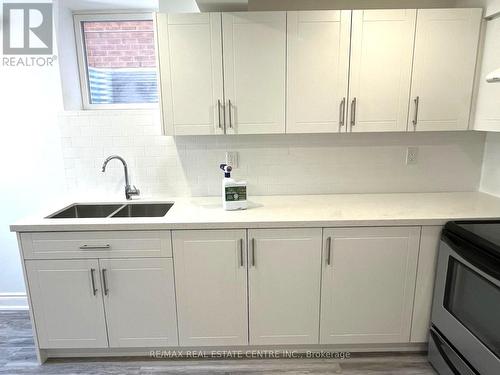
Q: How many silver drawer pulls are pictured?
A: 11